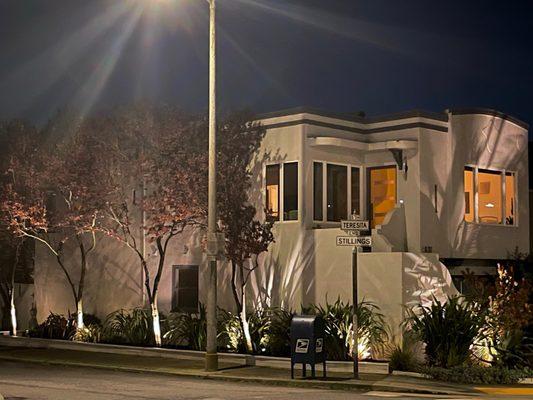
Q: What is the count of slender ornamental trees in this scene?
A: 4